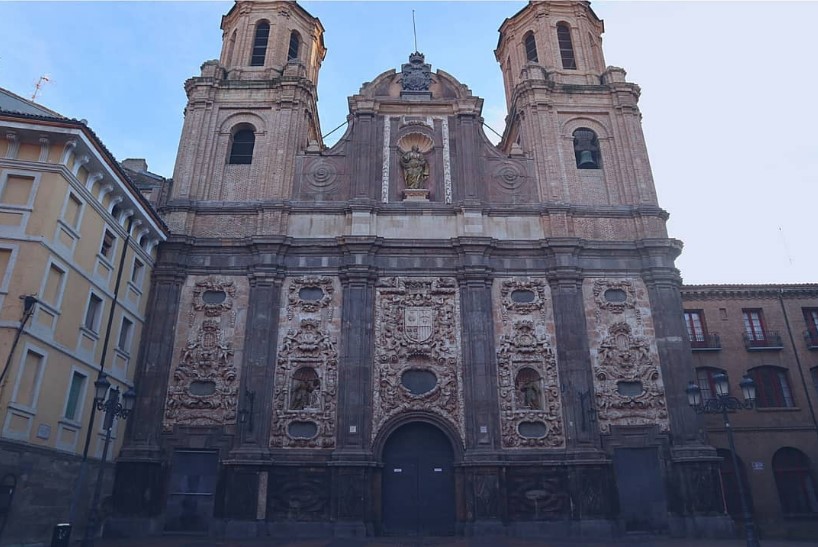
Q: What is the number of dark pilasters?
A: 6